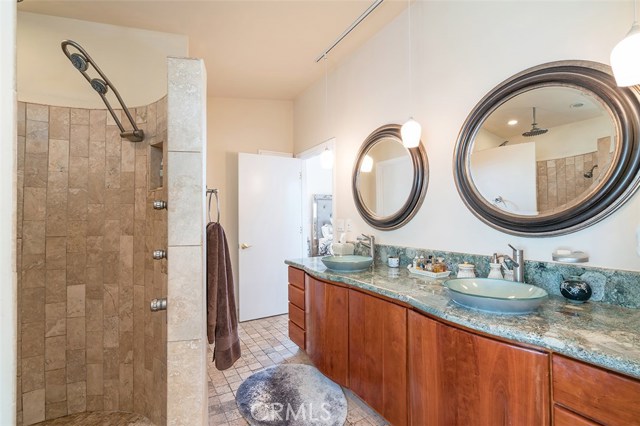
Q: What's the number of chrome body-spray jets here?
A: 3